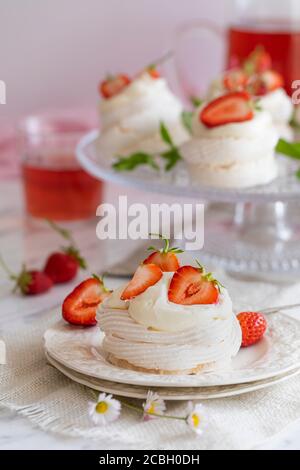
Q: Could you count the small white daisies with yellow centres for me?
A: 3